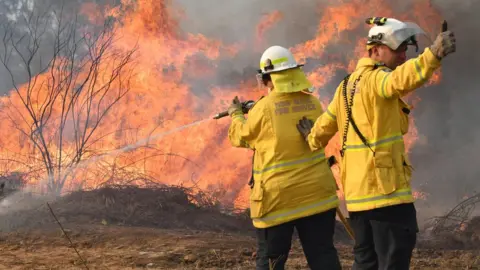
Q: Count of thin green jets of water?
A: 0